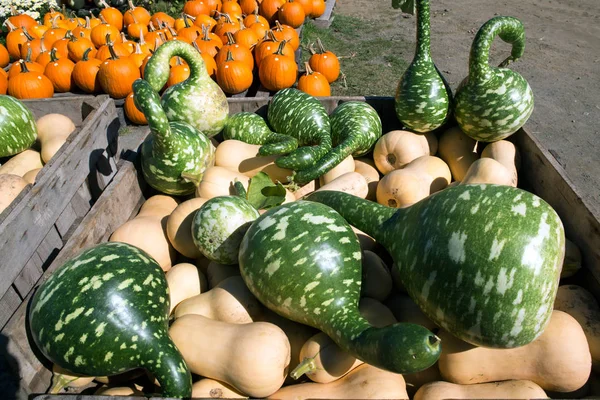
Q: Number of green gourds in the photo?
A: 12